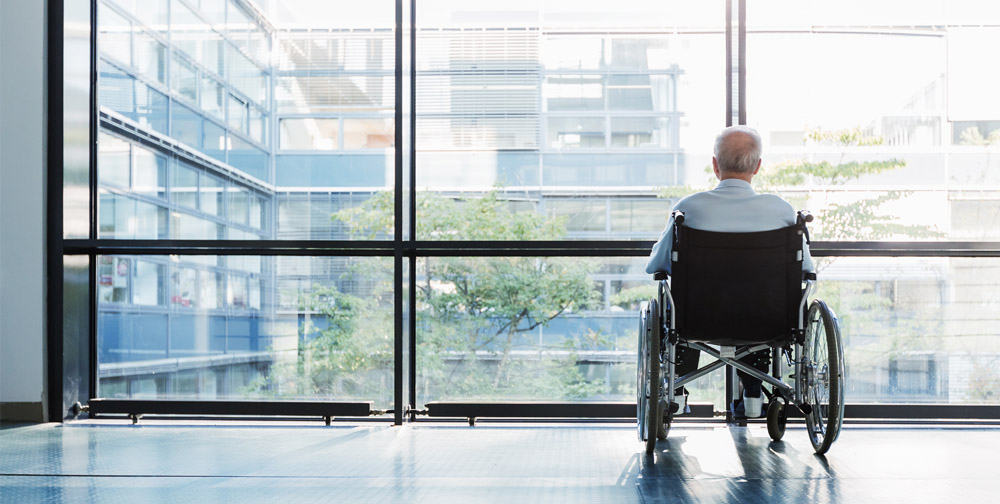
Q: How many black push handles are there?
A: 2